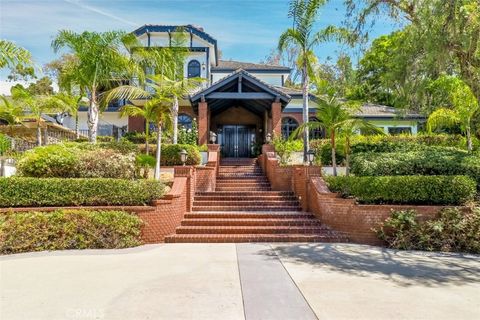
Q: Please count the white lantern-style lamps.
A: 4